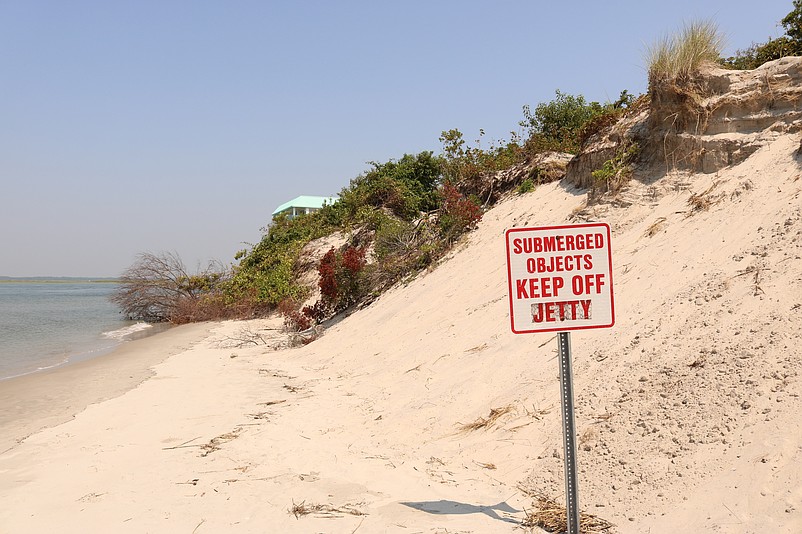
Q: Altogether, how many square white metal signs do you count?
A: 1